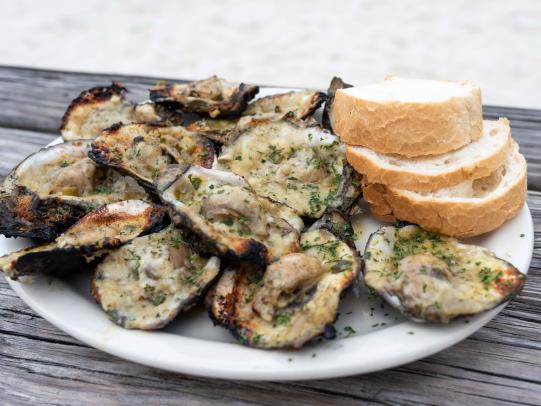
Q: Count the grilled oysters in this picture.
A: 12